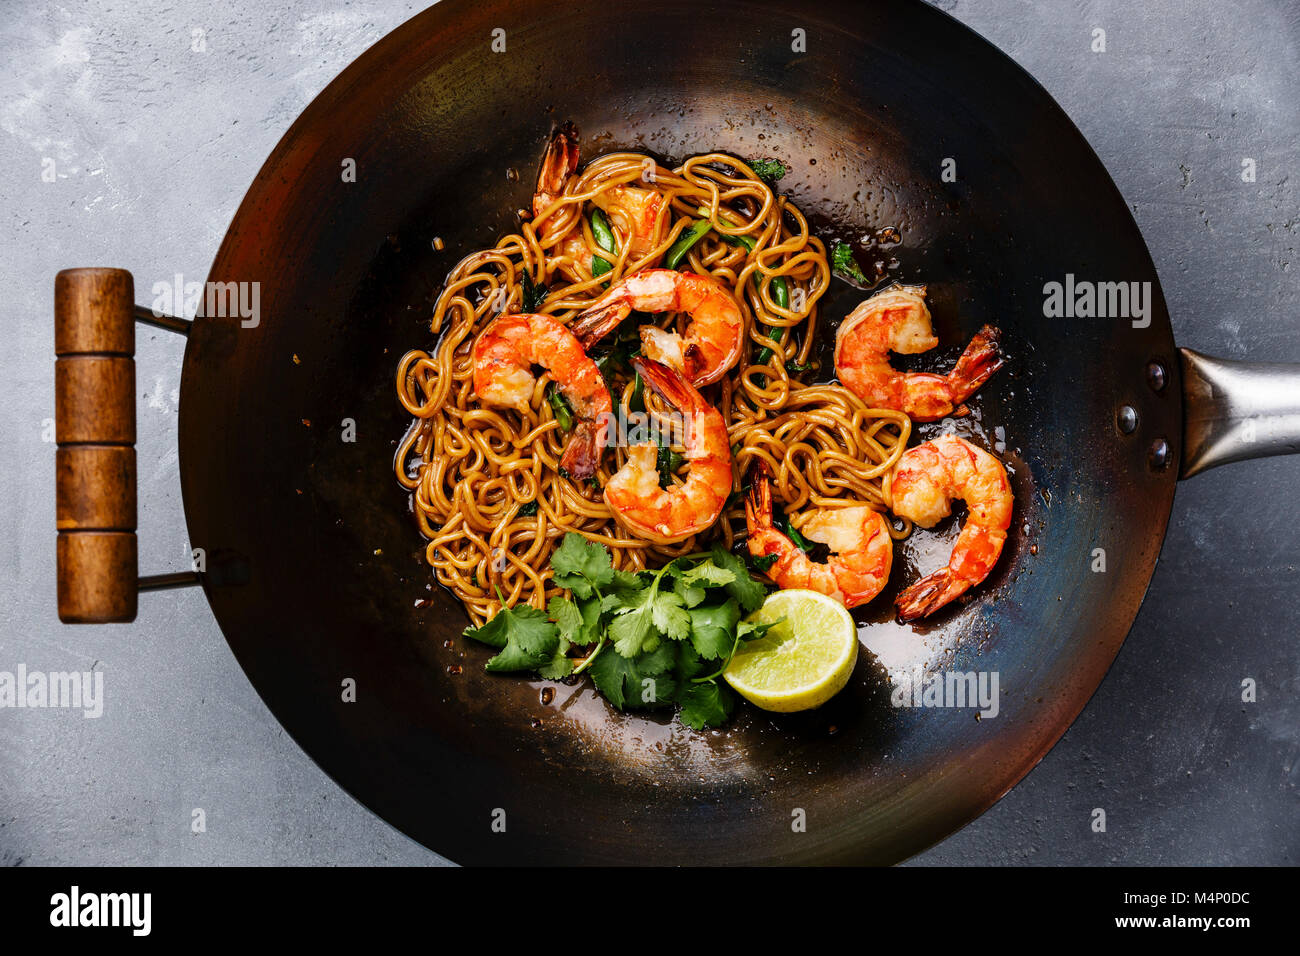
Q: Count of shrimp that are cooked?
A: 7